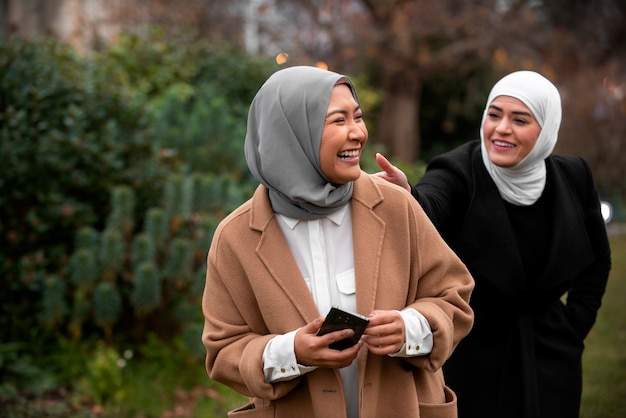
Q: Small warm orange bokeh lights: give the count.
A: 2